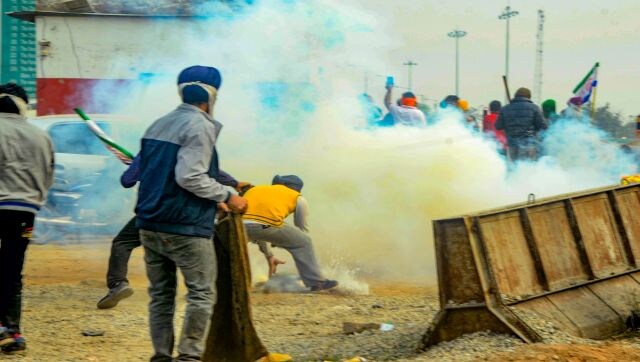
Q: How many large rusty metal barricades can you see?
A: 1